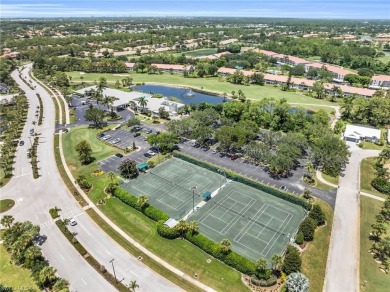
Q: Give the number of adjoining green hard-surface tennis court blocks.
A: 2